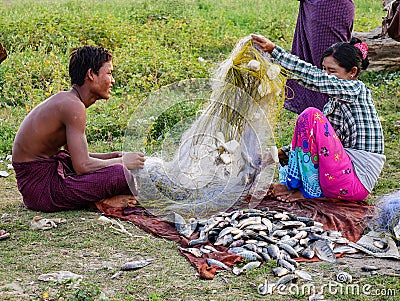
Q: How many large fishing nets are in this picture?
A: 1